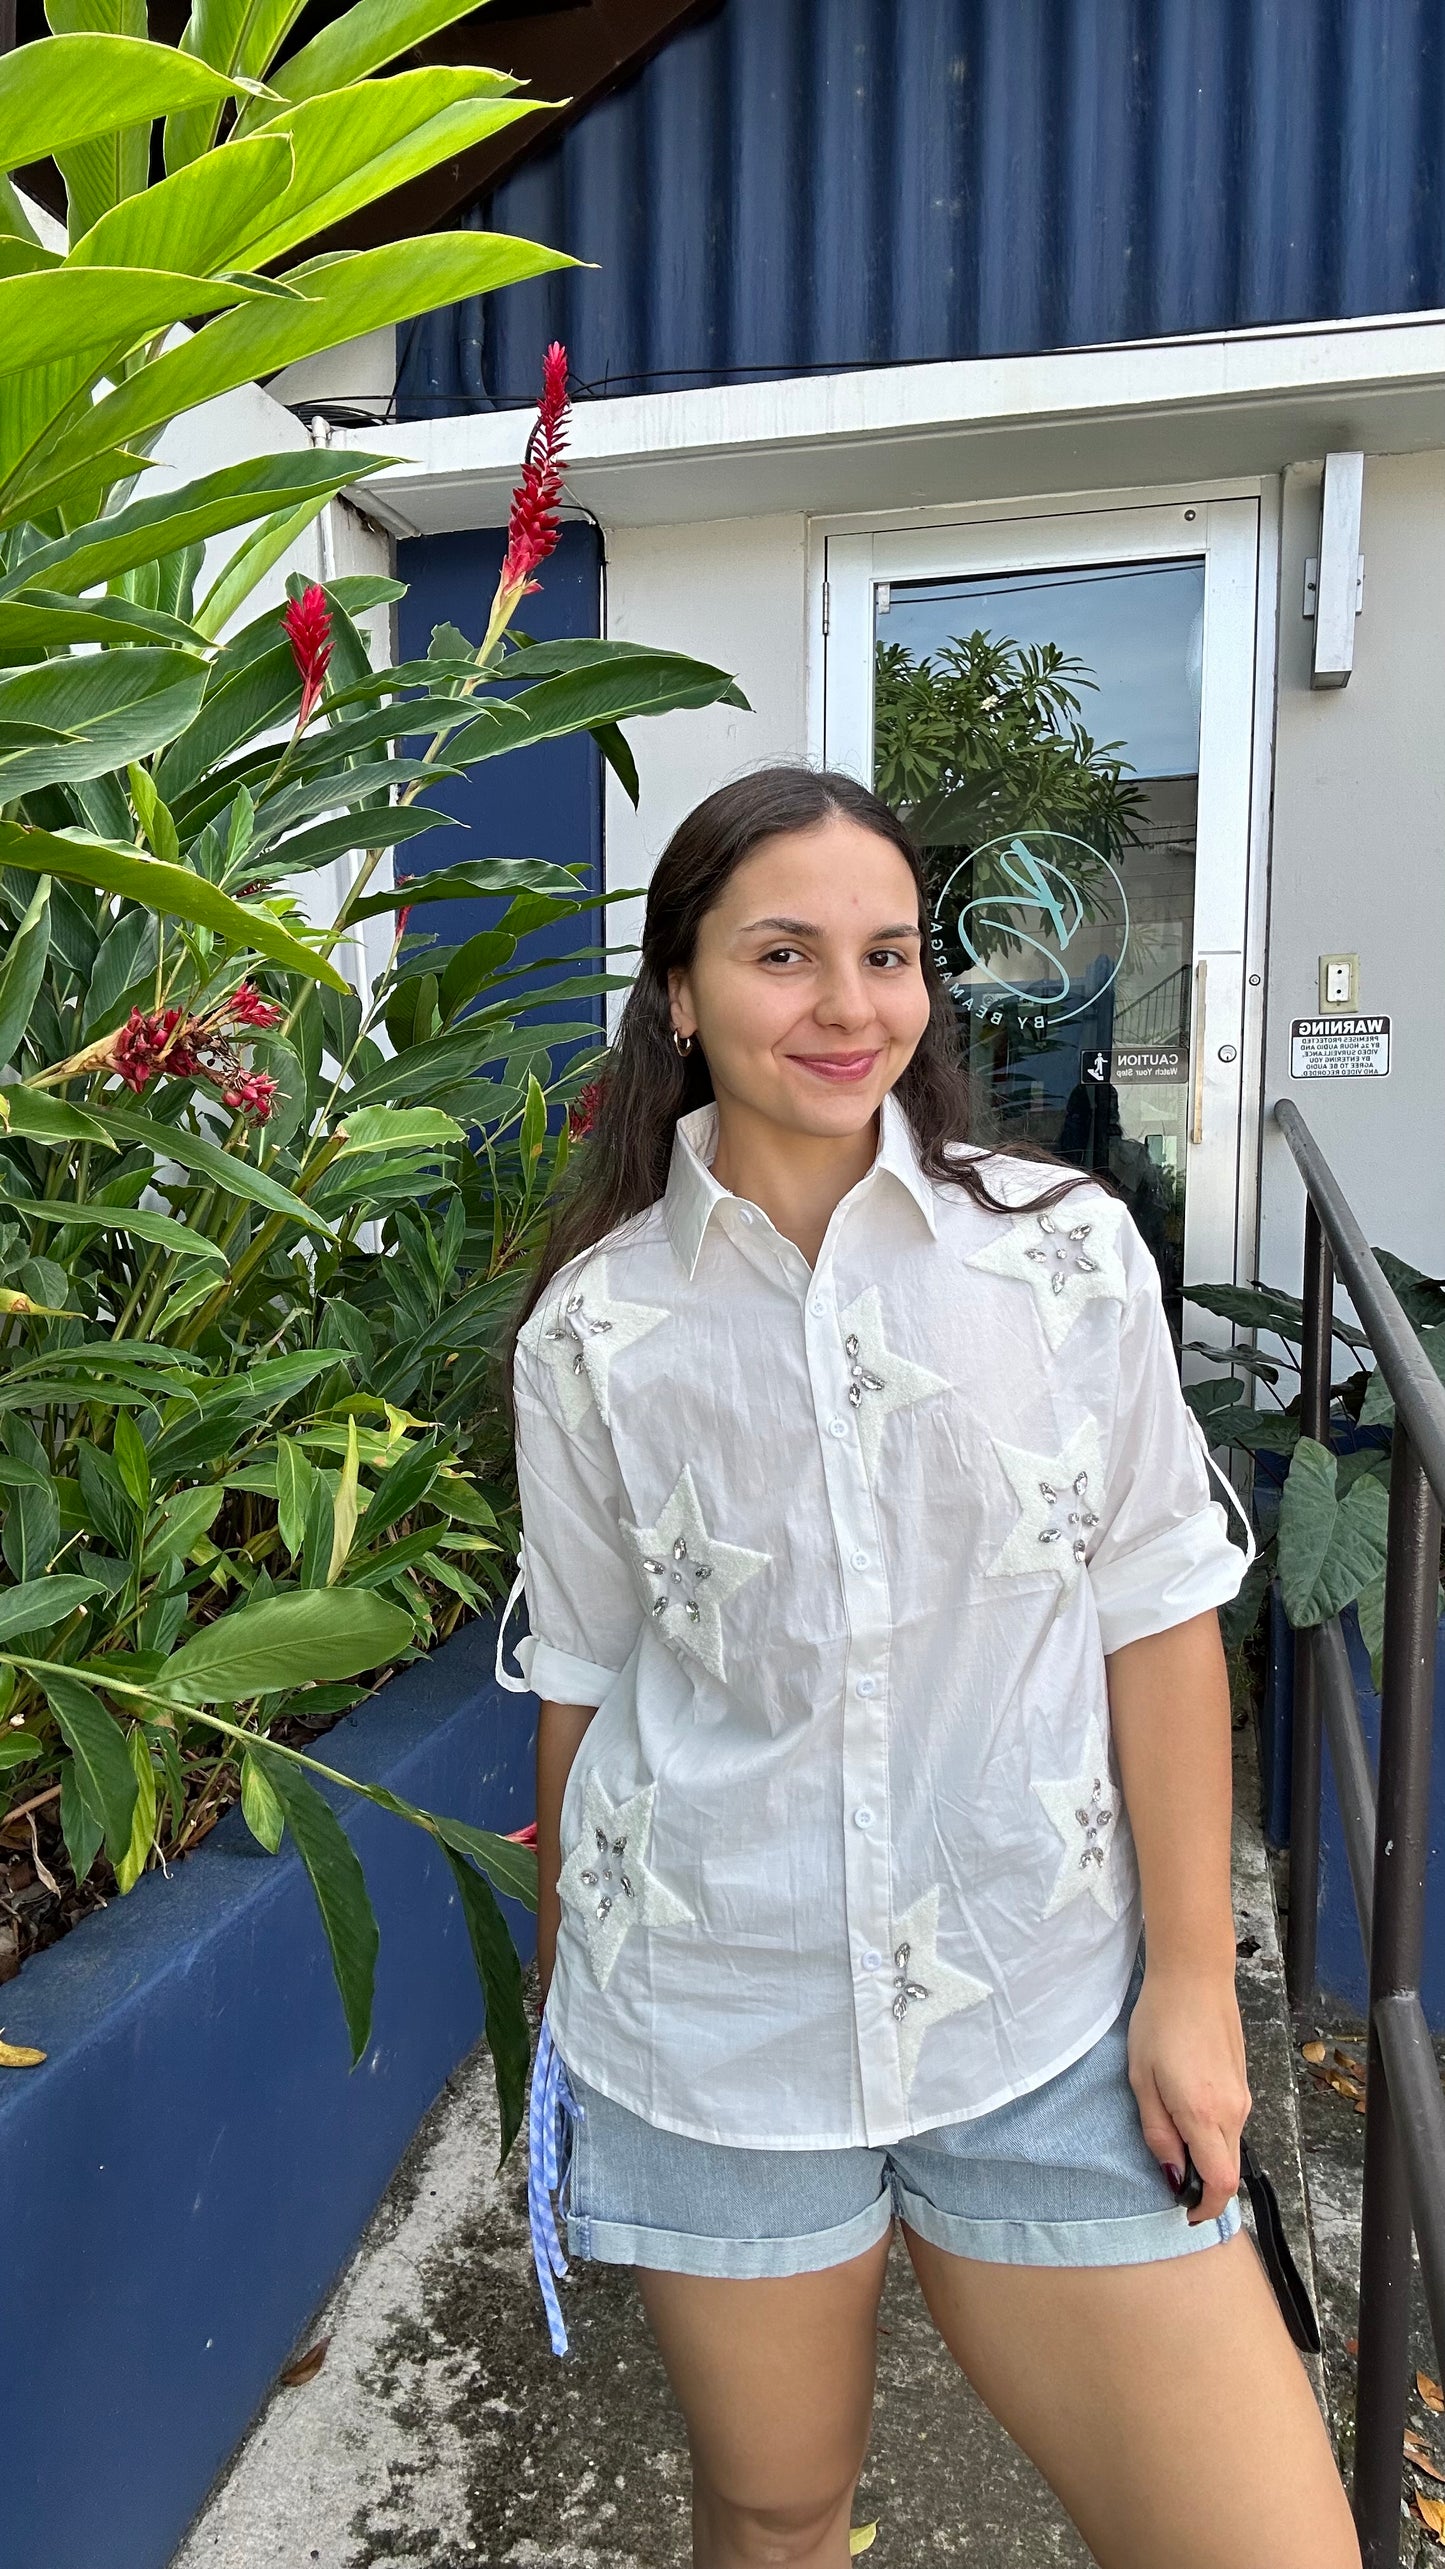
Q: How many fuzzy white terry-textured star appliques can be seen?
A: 8